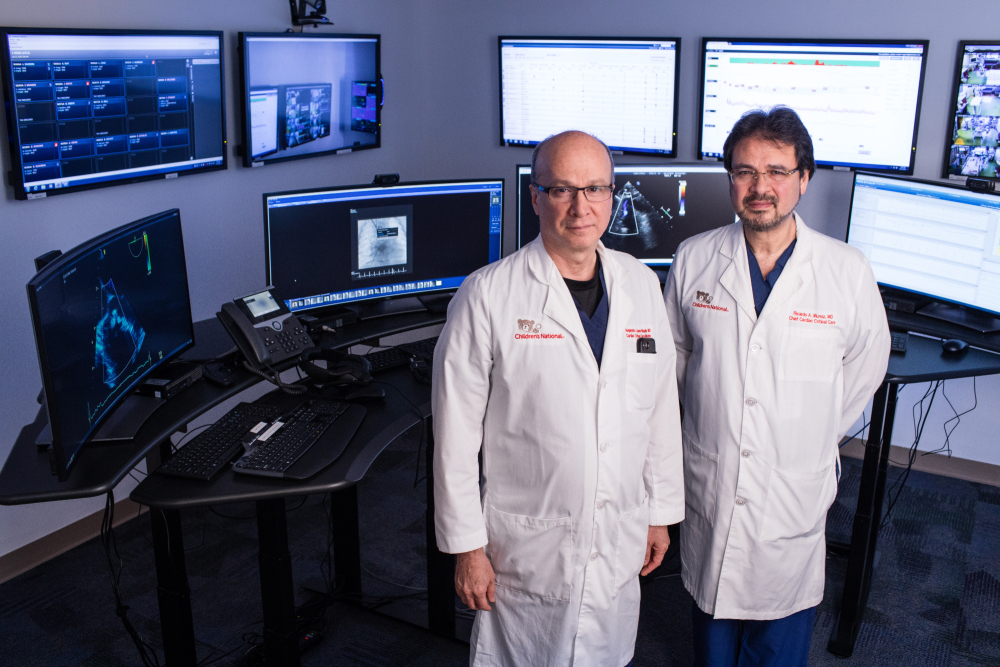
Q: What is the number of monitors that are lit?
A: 9